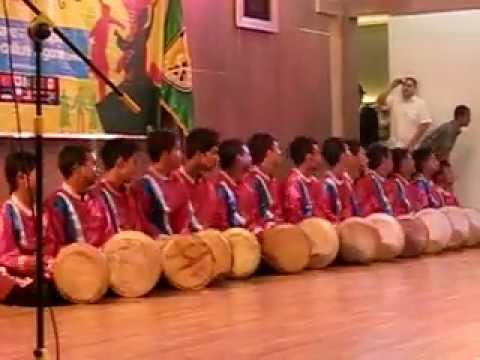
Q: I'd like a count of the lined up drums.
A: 13